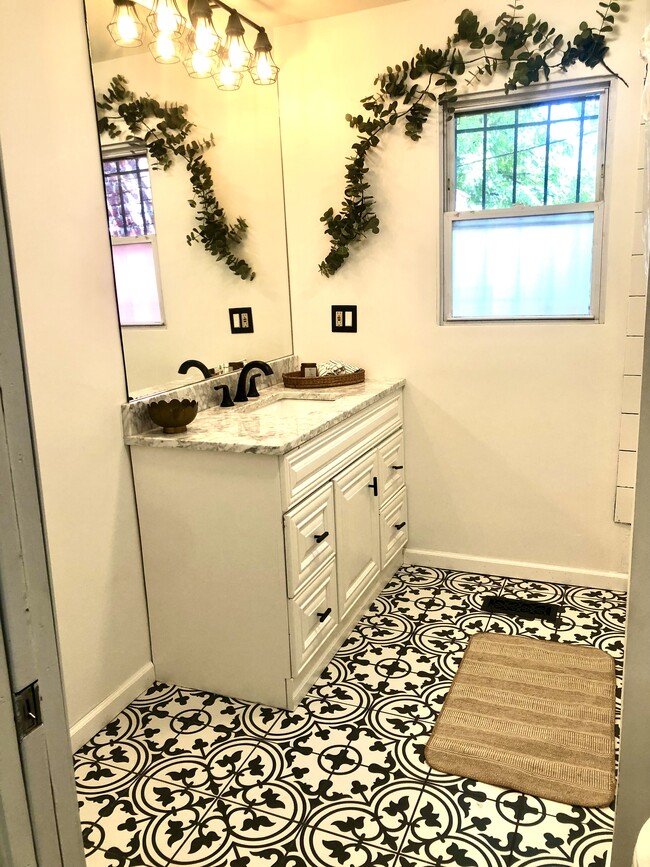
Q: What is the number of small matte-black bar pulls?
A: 5